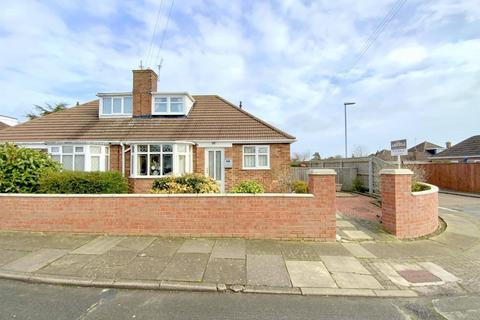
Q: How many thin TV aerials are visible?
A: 2